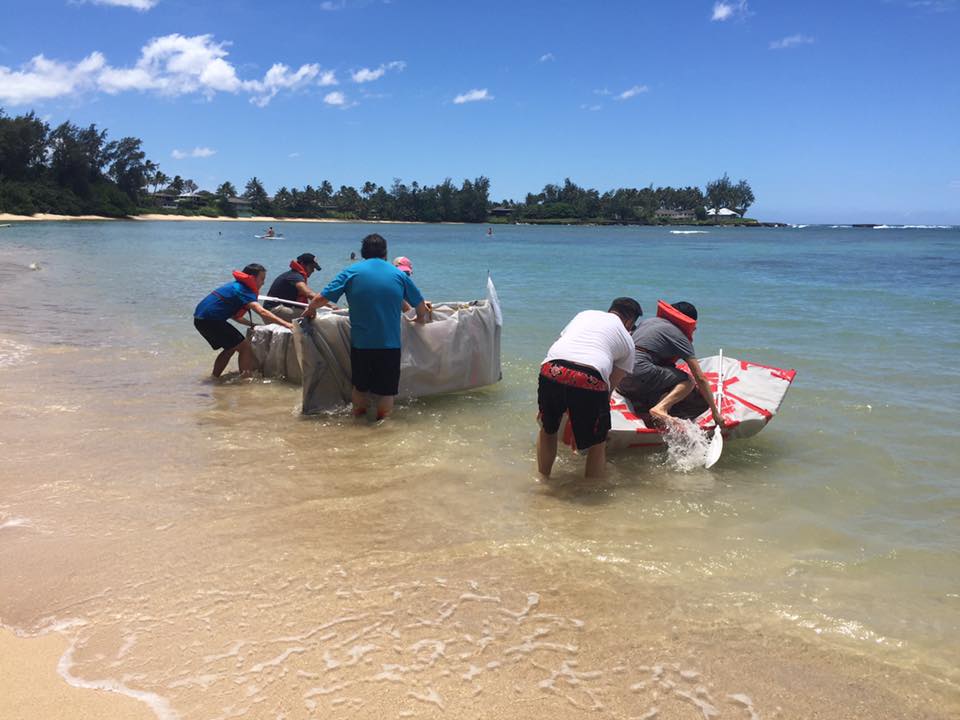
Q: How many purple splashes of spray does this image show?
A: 0